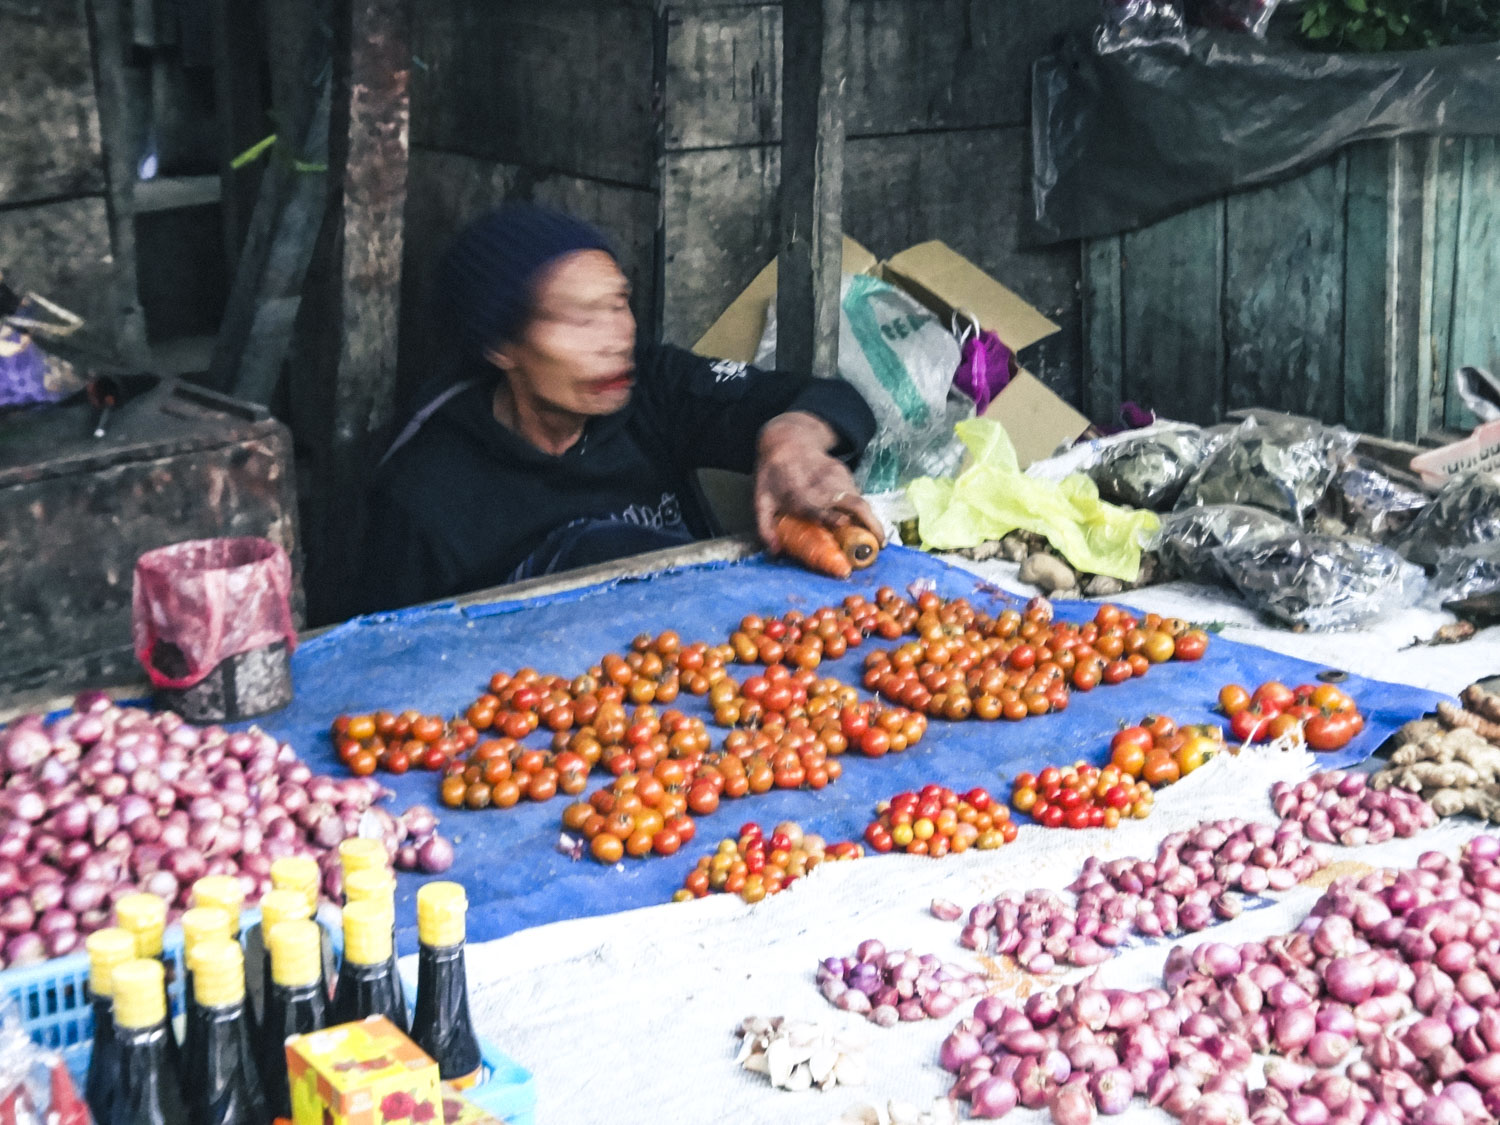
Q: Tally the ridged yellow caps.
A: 13